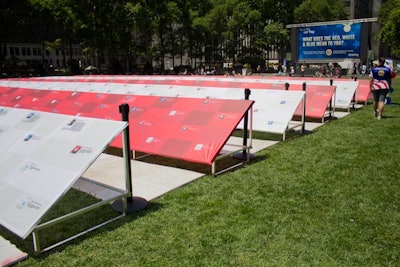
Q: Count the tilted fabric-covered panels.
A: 6